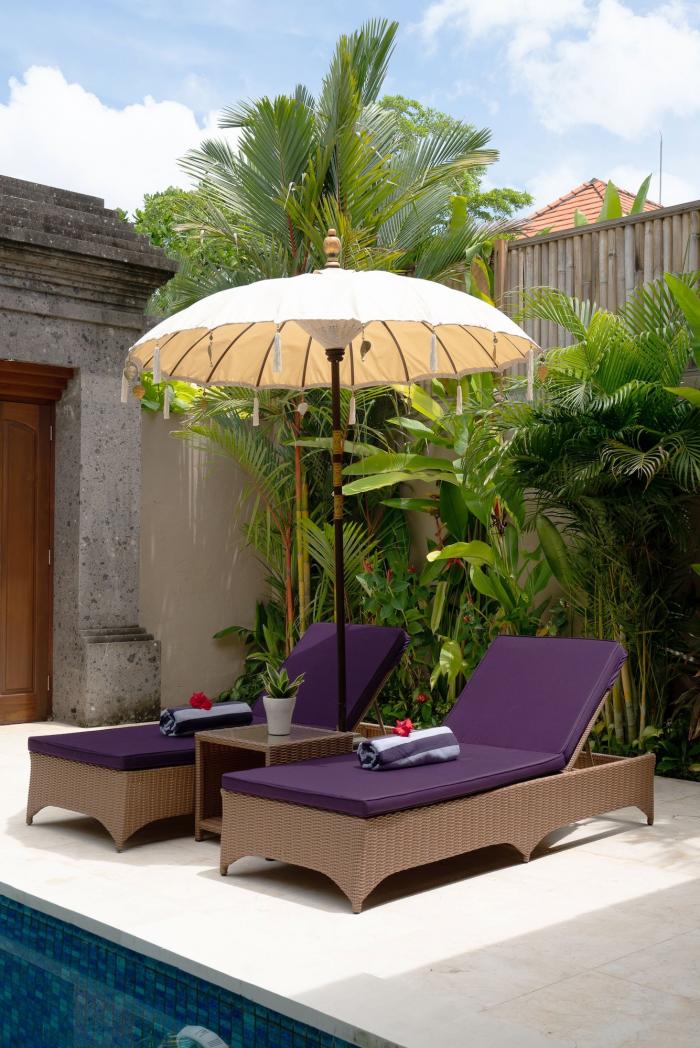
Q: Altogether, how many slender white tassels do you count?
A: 9